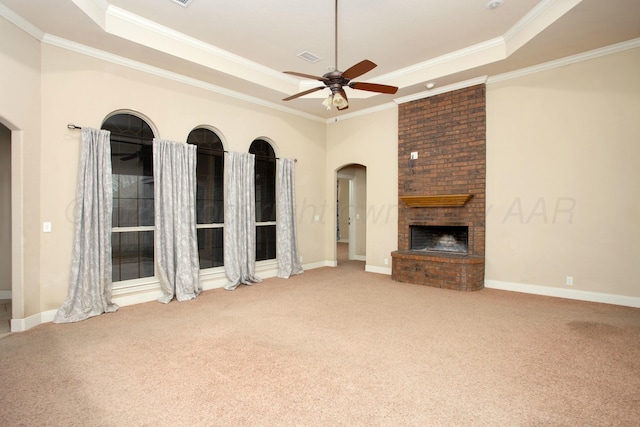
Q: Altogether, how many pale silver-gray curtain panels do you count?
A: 4